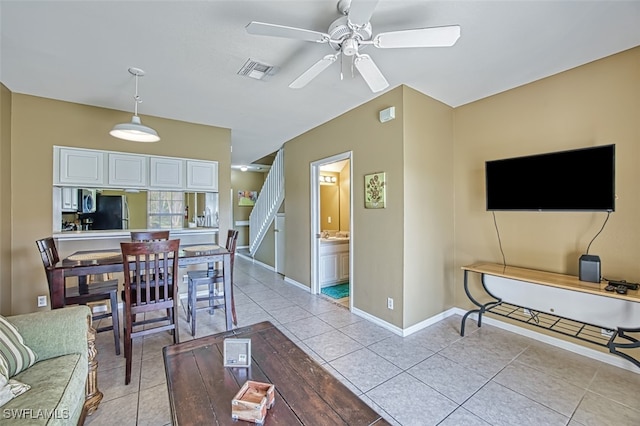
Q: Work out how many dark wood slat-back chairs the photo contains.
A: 4